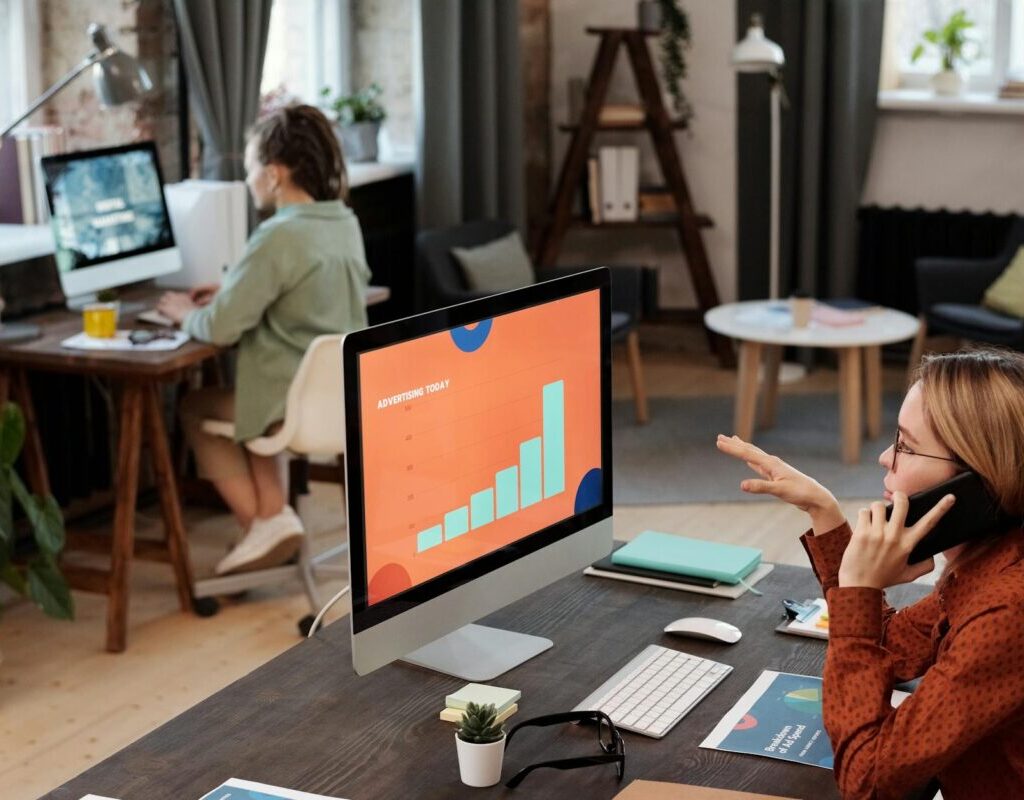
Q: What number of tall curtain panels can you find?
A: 3